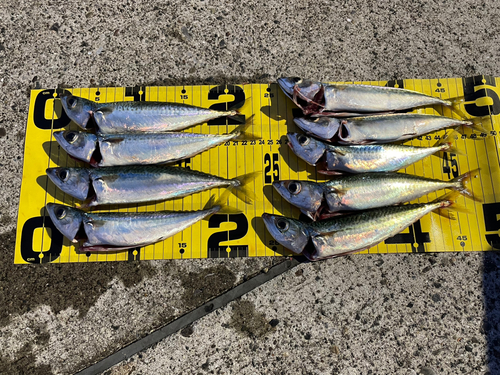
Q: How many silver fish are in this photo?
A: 9